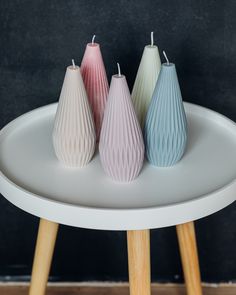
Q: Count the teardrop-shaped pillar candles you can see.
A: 5